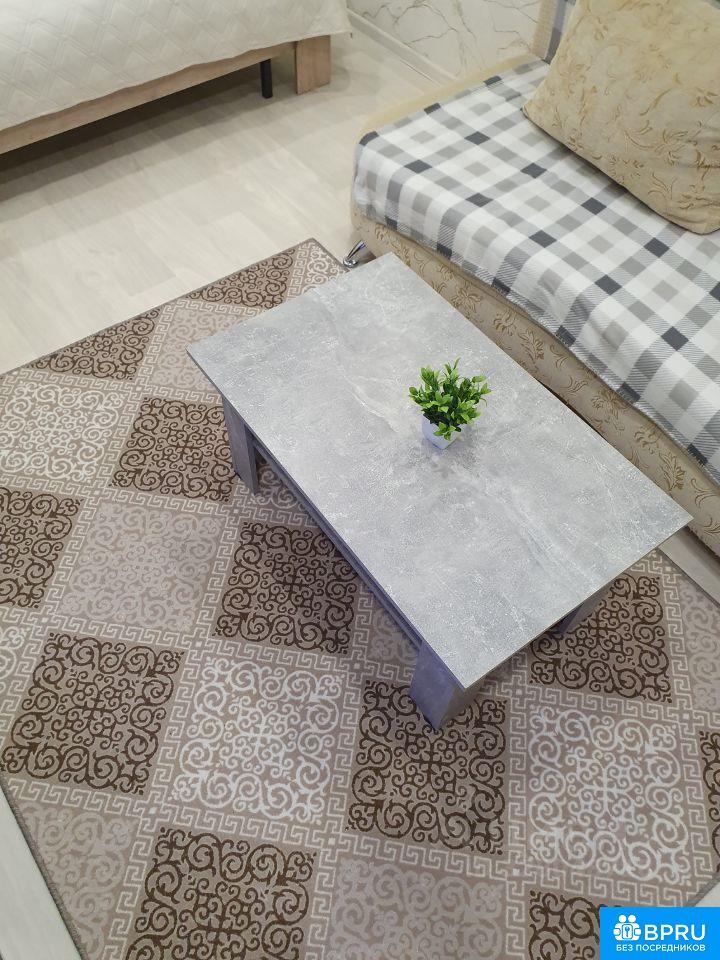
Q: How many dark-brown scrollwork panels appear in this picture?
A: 11